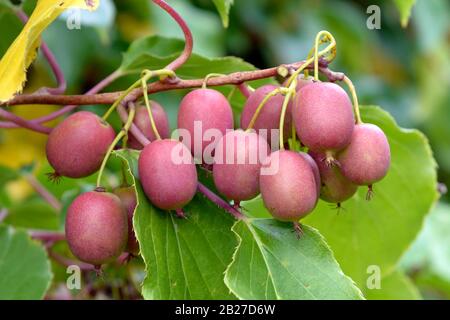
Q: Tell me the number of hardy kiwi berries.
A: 14